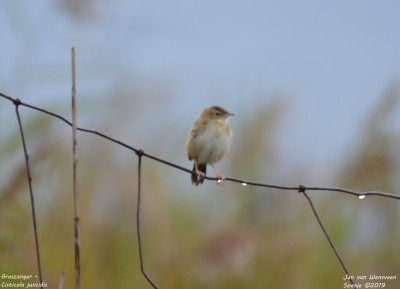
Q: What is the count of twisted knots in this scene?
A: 3